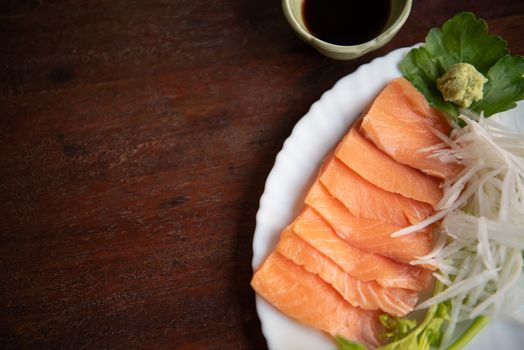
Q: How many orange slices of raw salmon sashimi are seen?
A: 7